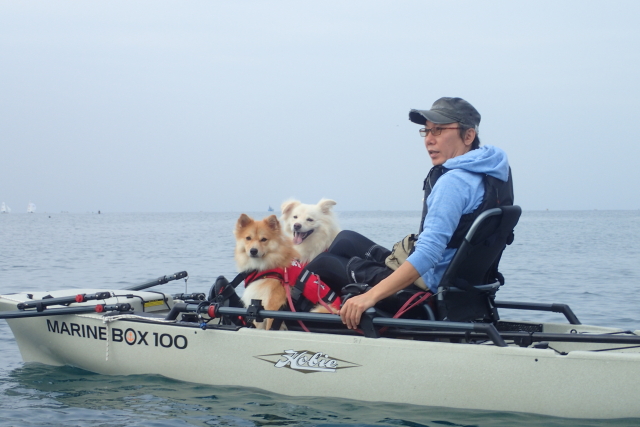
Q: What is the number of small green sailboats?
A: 0